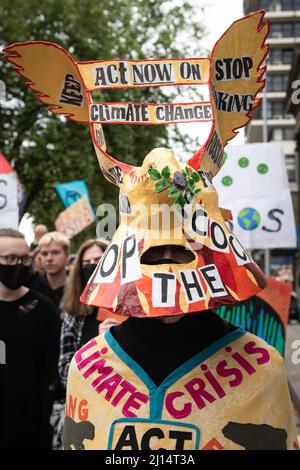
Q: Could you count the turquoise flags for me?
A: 1